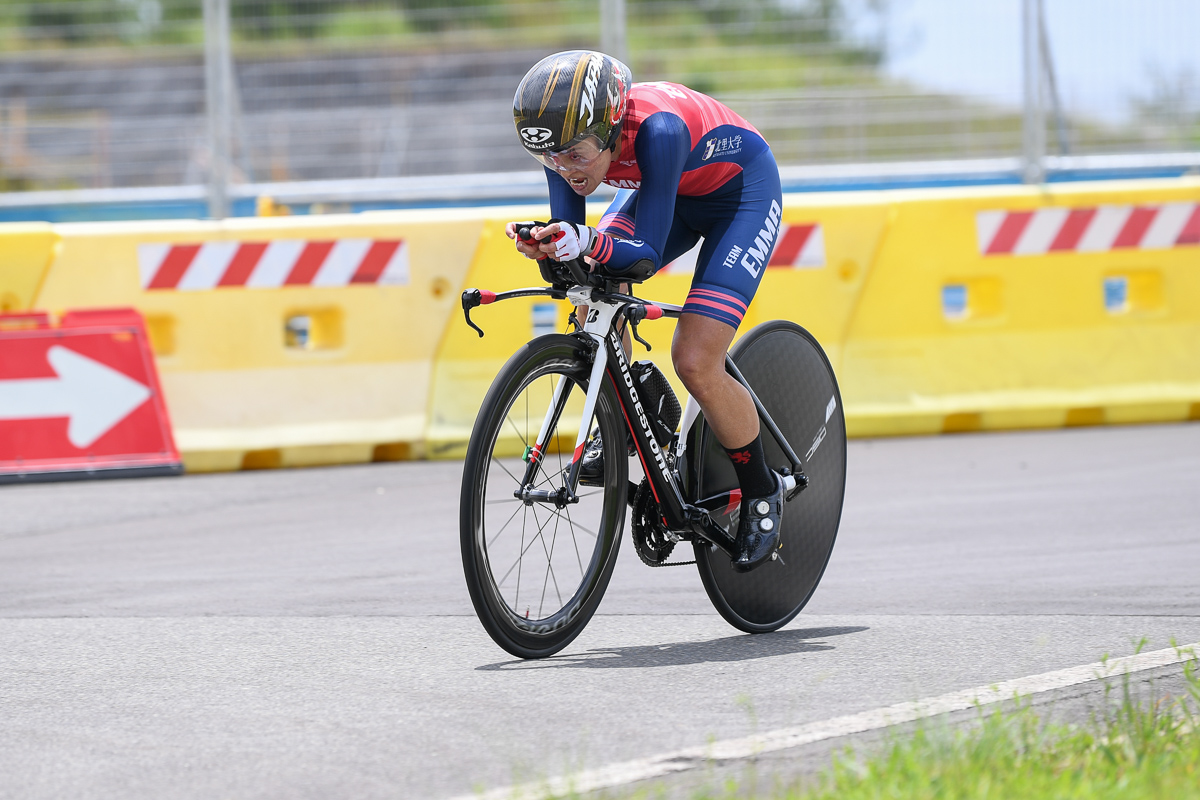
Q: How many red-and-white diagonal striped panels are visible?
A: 3